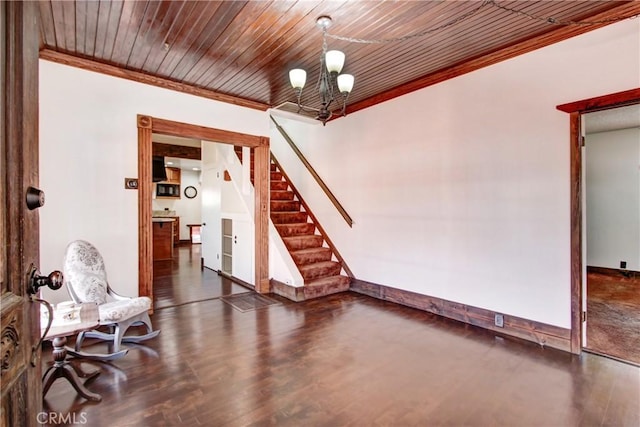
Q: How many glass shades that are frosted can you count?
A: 3